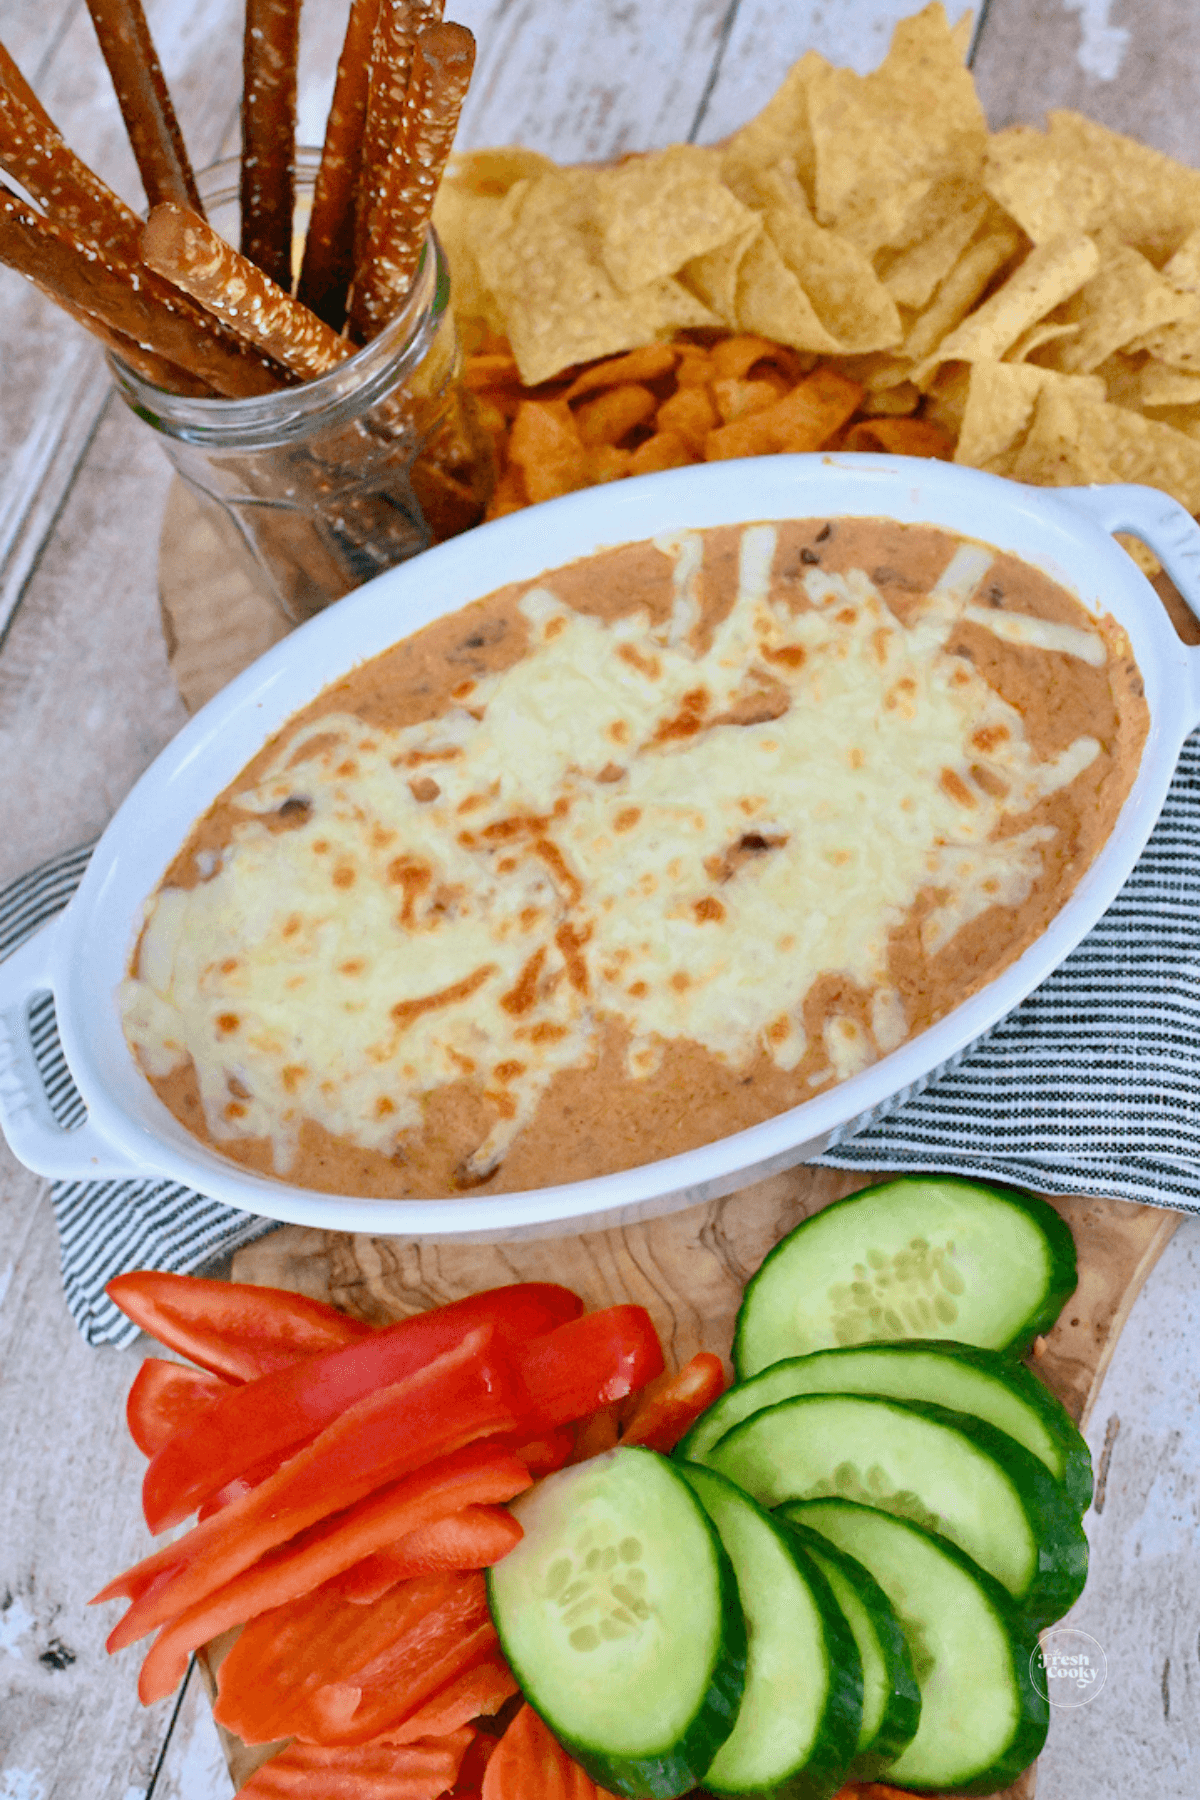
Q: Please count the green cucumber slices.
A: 7